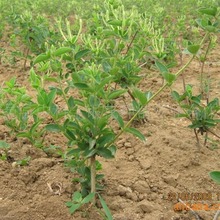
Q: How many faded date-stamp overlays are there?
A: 1